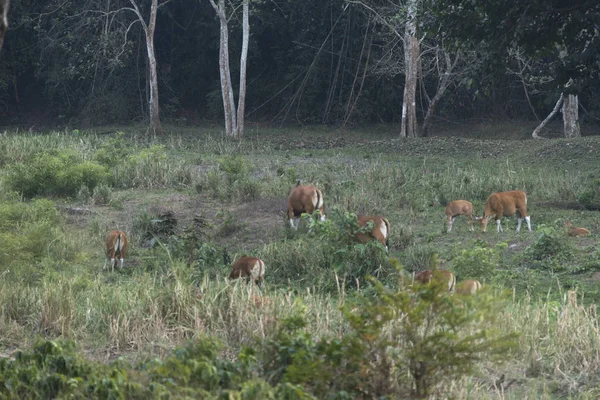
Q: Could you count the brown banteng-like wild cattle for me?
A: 9